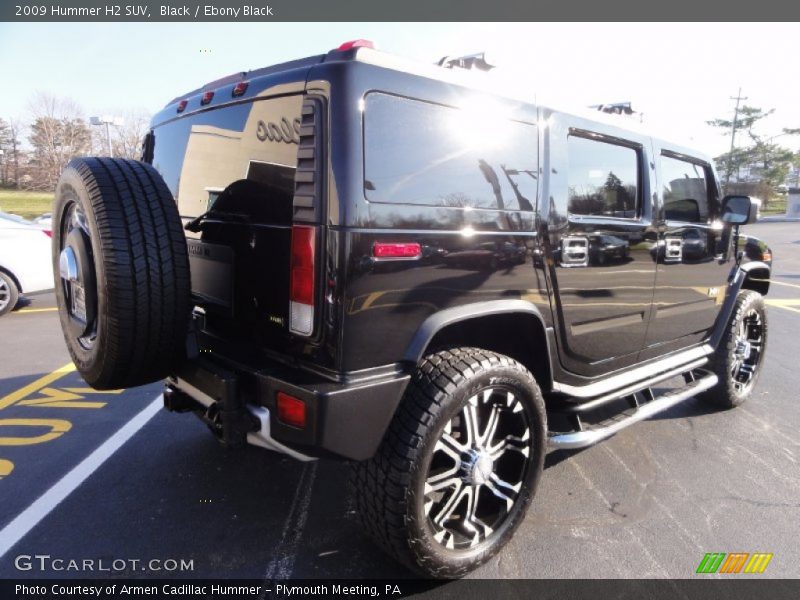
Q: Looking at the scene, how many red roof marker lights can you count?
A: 4